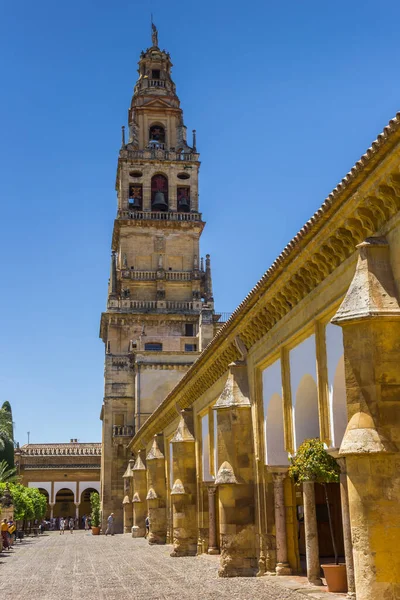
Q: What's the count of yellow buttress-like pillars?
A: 6